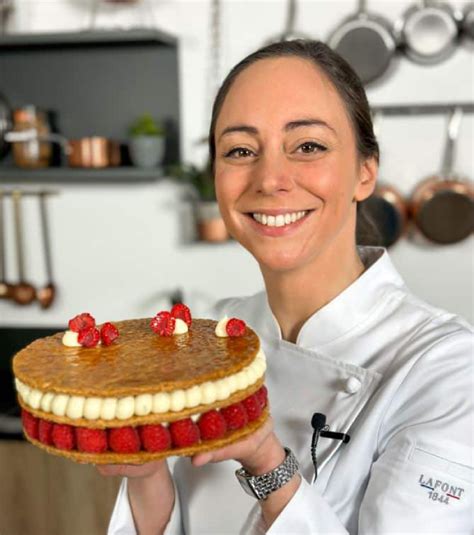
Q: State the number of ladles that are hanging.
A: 3